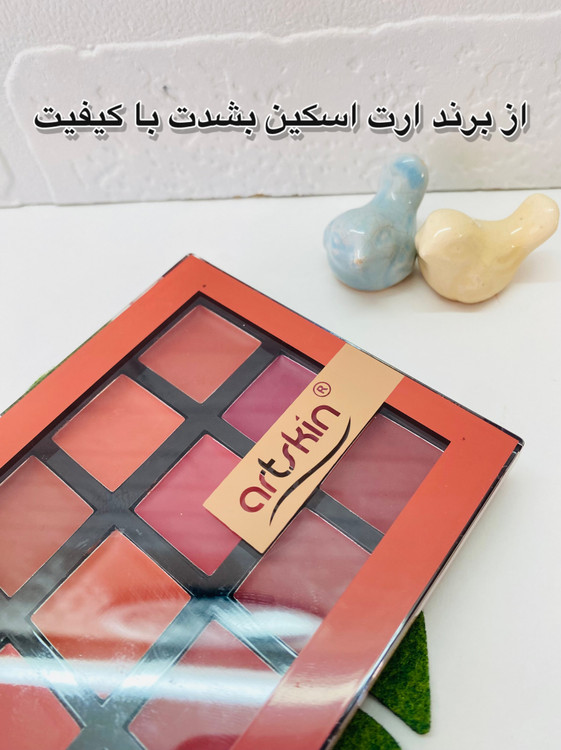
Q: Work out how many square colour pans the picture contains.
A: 10